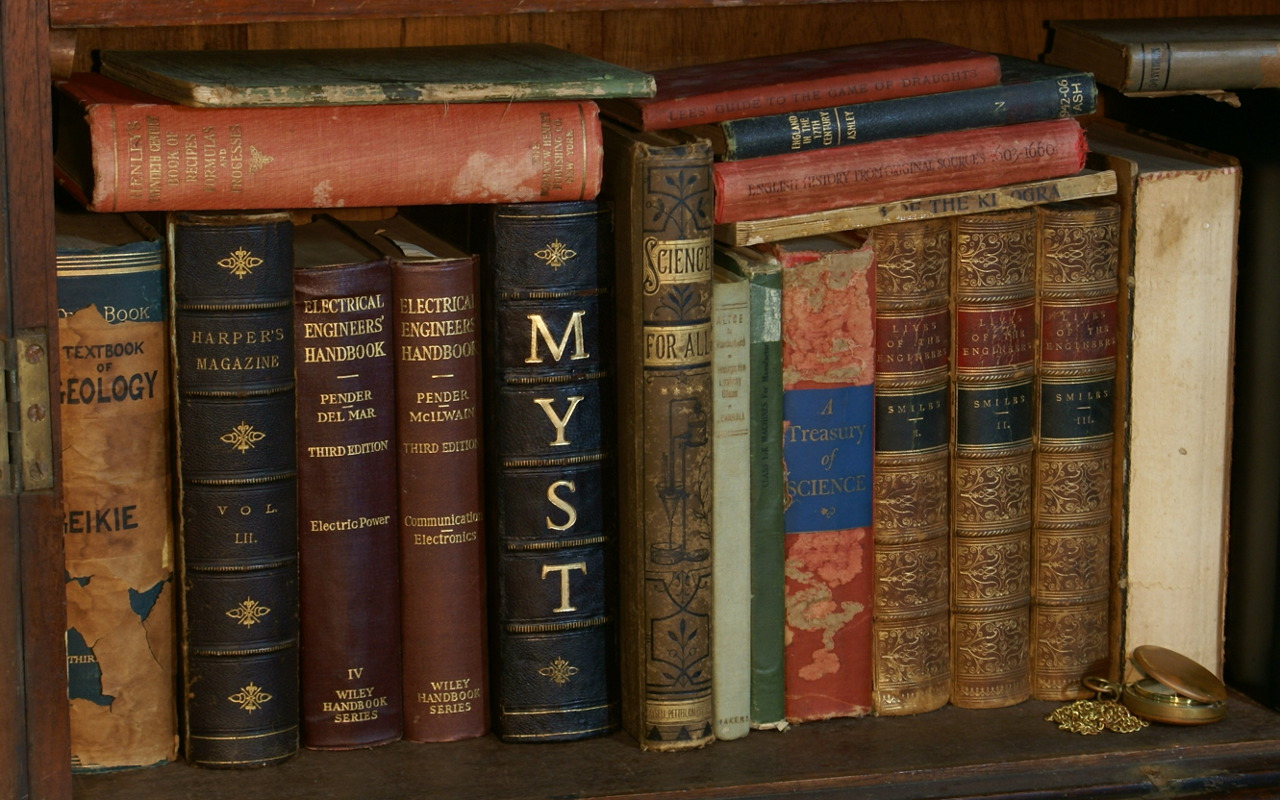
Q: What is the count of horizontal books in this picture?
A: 7